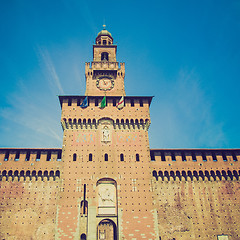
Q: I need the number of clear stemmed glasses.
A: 0